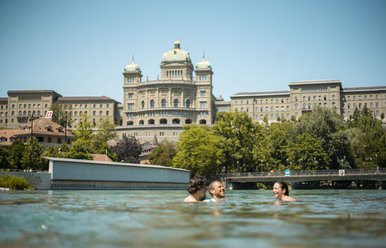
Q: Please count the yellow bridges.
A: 0